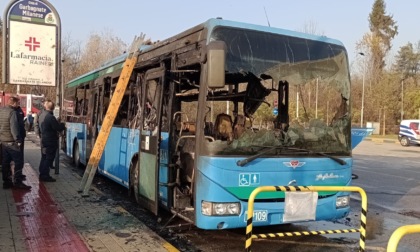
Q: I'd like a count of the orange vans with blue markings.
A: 0